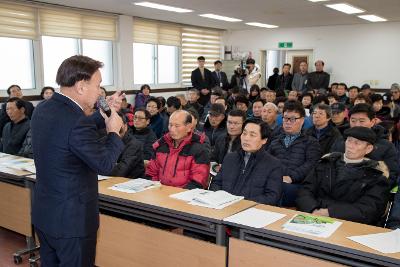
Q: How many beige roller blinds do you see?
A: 4